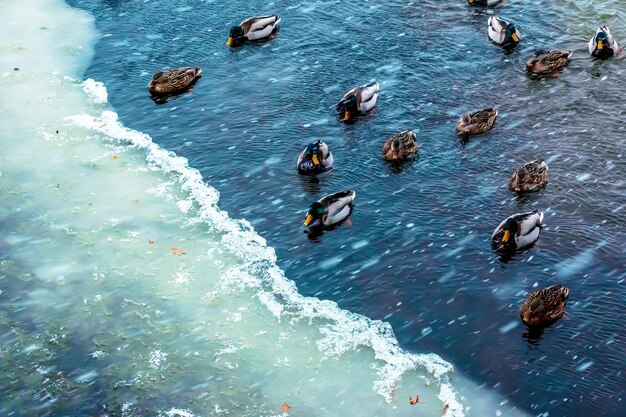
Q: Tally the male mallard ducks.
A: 8